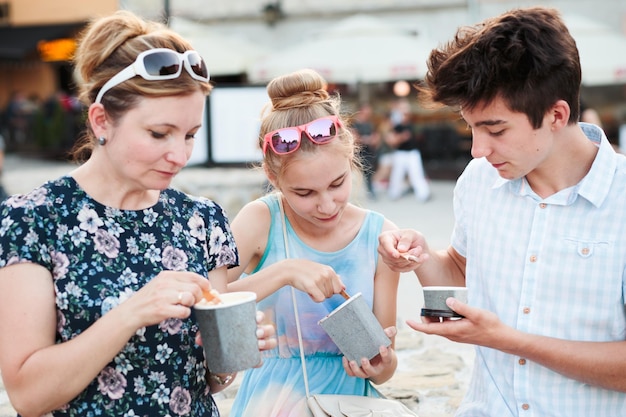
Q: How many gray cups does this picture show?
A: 3